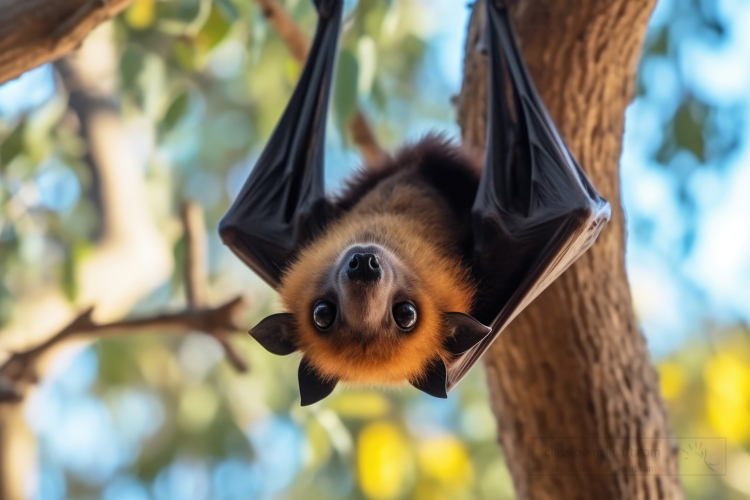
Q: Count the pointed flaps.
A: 4